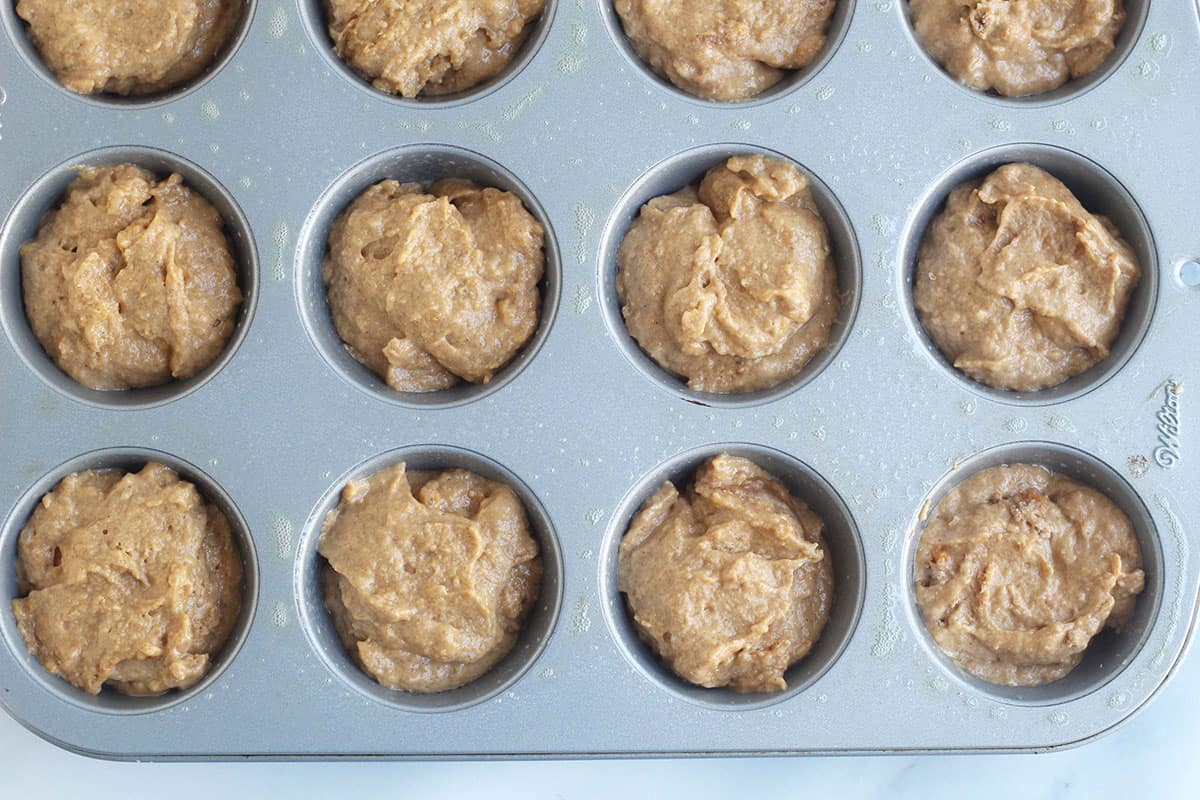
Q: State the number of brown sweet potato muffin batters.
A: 12